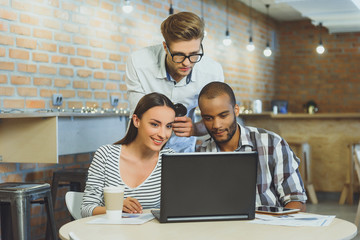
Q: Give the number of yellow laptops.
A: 0